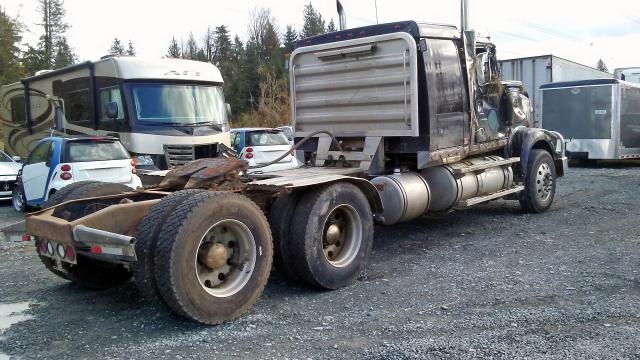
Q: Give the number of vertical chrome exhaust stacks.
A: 2